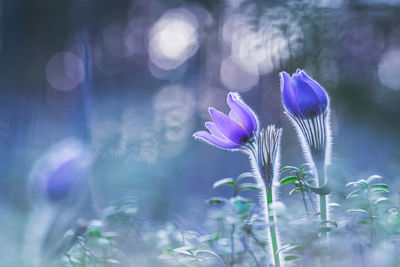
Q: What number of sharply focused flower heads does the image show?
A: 2